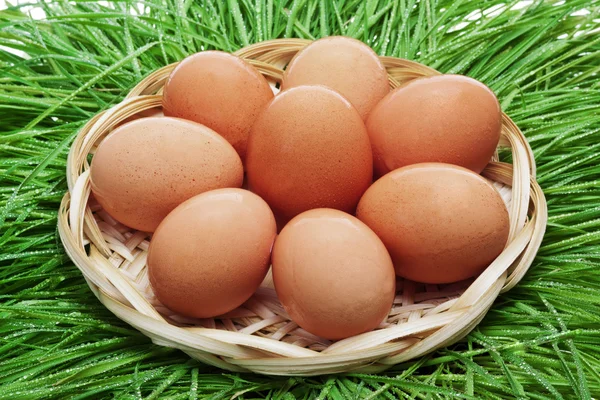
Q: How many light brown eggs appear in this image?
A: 8